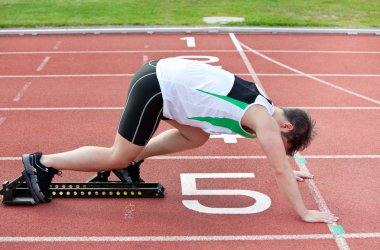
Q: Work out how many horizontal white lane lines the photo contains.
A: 5